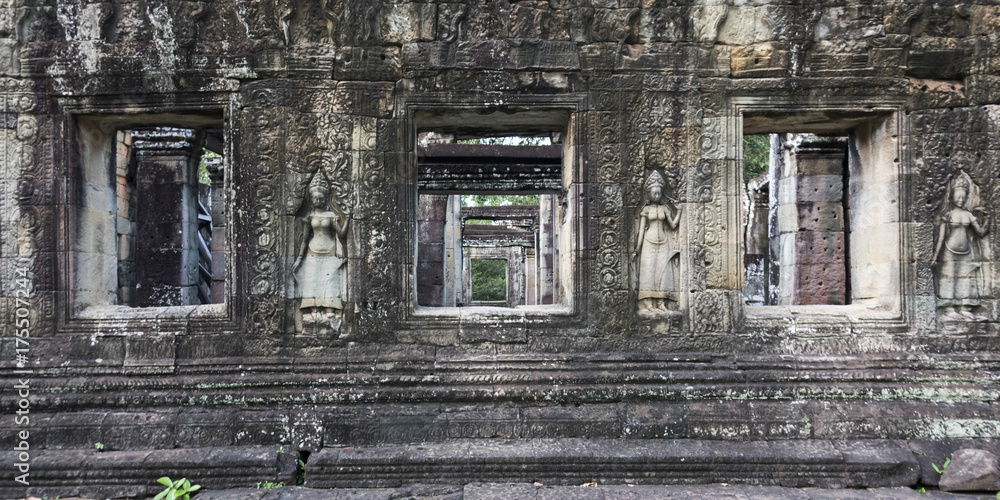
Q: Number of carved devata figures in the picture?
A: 3